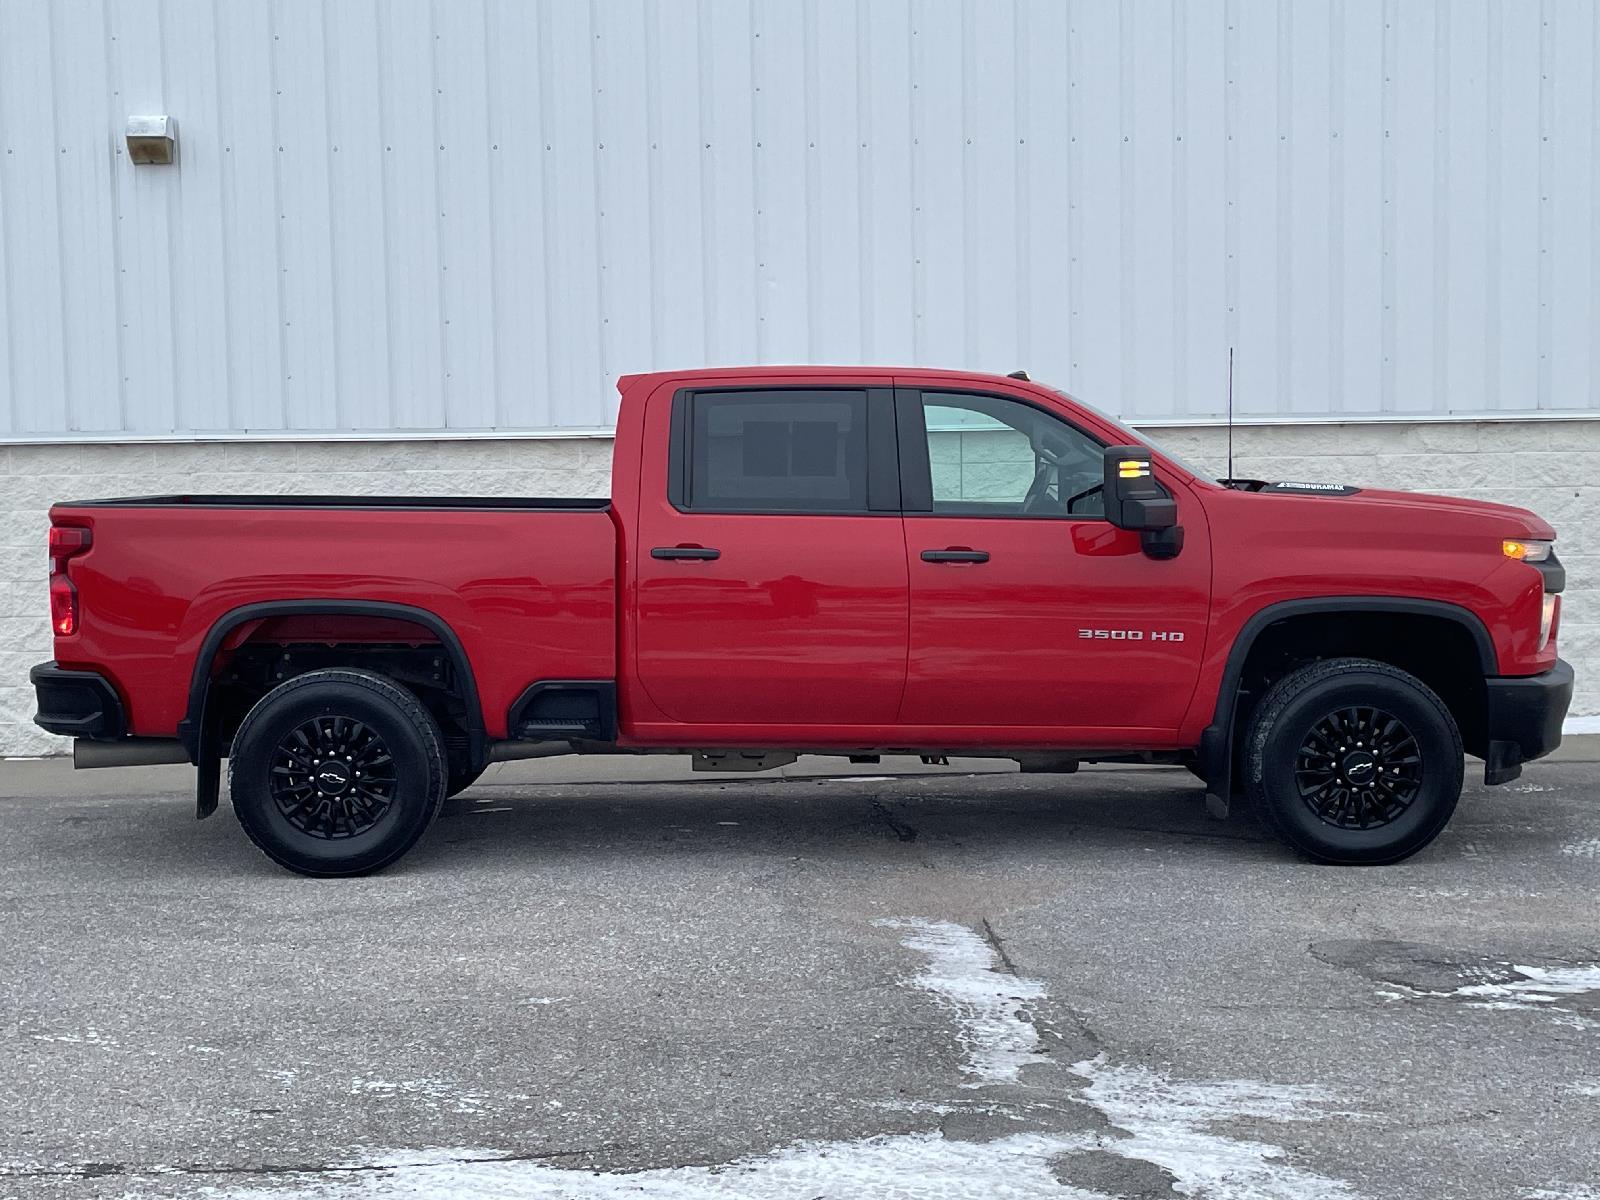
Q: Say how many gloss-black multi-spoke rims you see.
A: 2